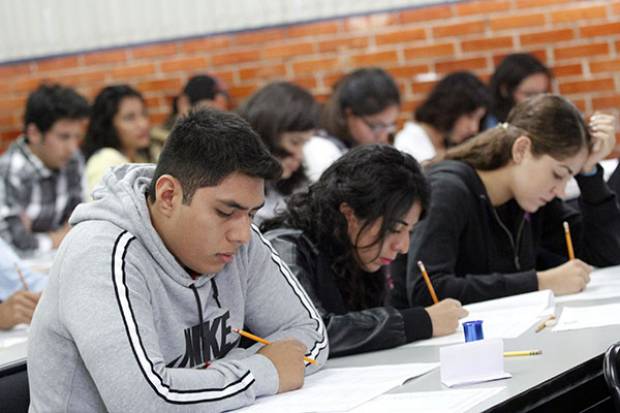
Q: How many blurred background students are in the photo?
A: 7